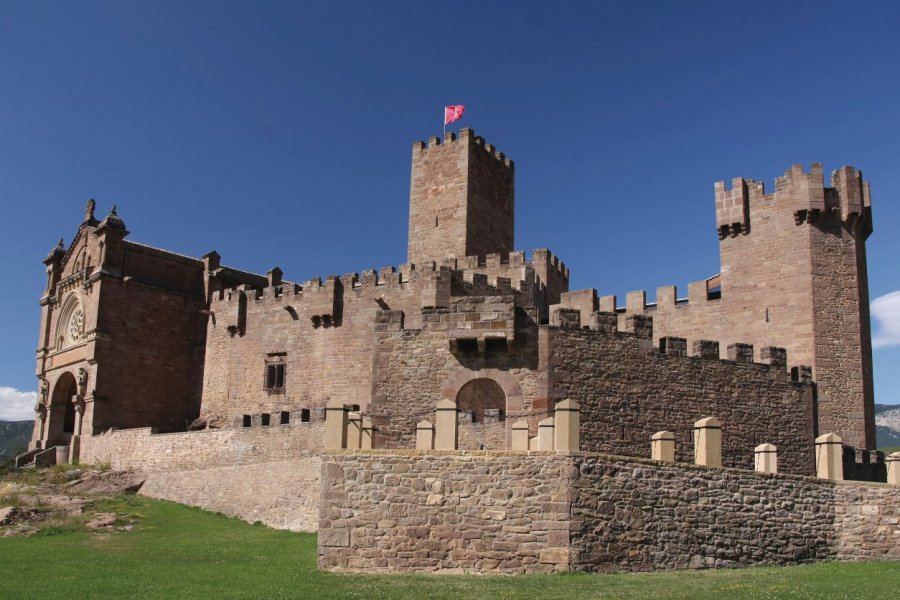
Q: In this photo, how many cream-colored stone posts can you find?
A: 13